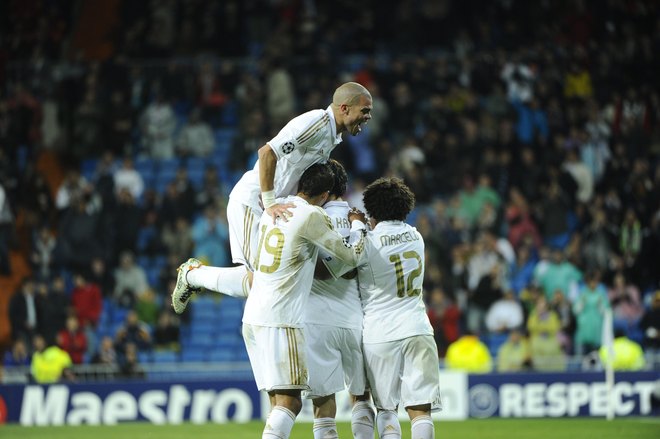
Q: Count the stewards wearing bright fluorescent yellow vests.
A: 3